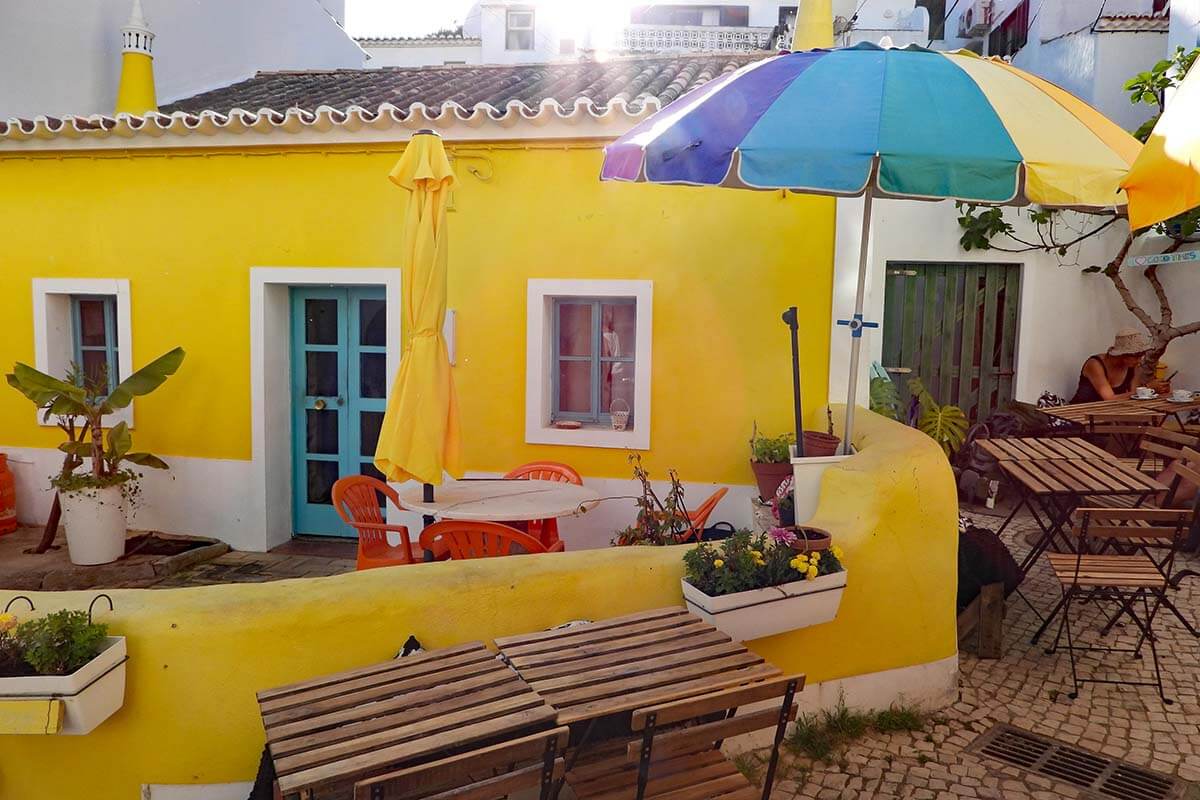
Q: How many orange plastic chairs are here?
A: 4